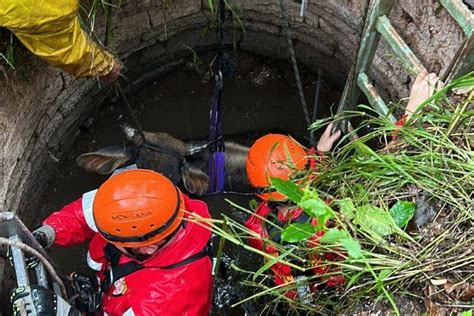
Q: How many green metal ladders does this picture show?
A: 1